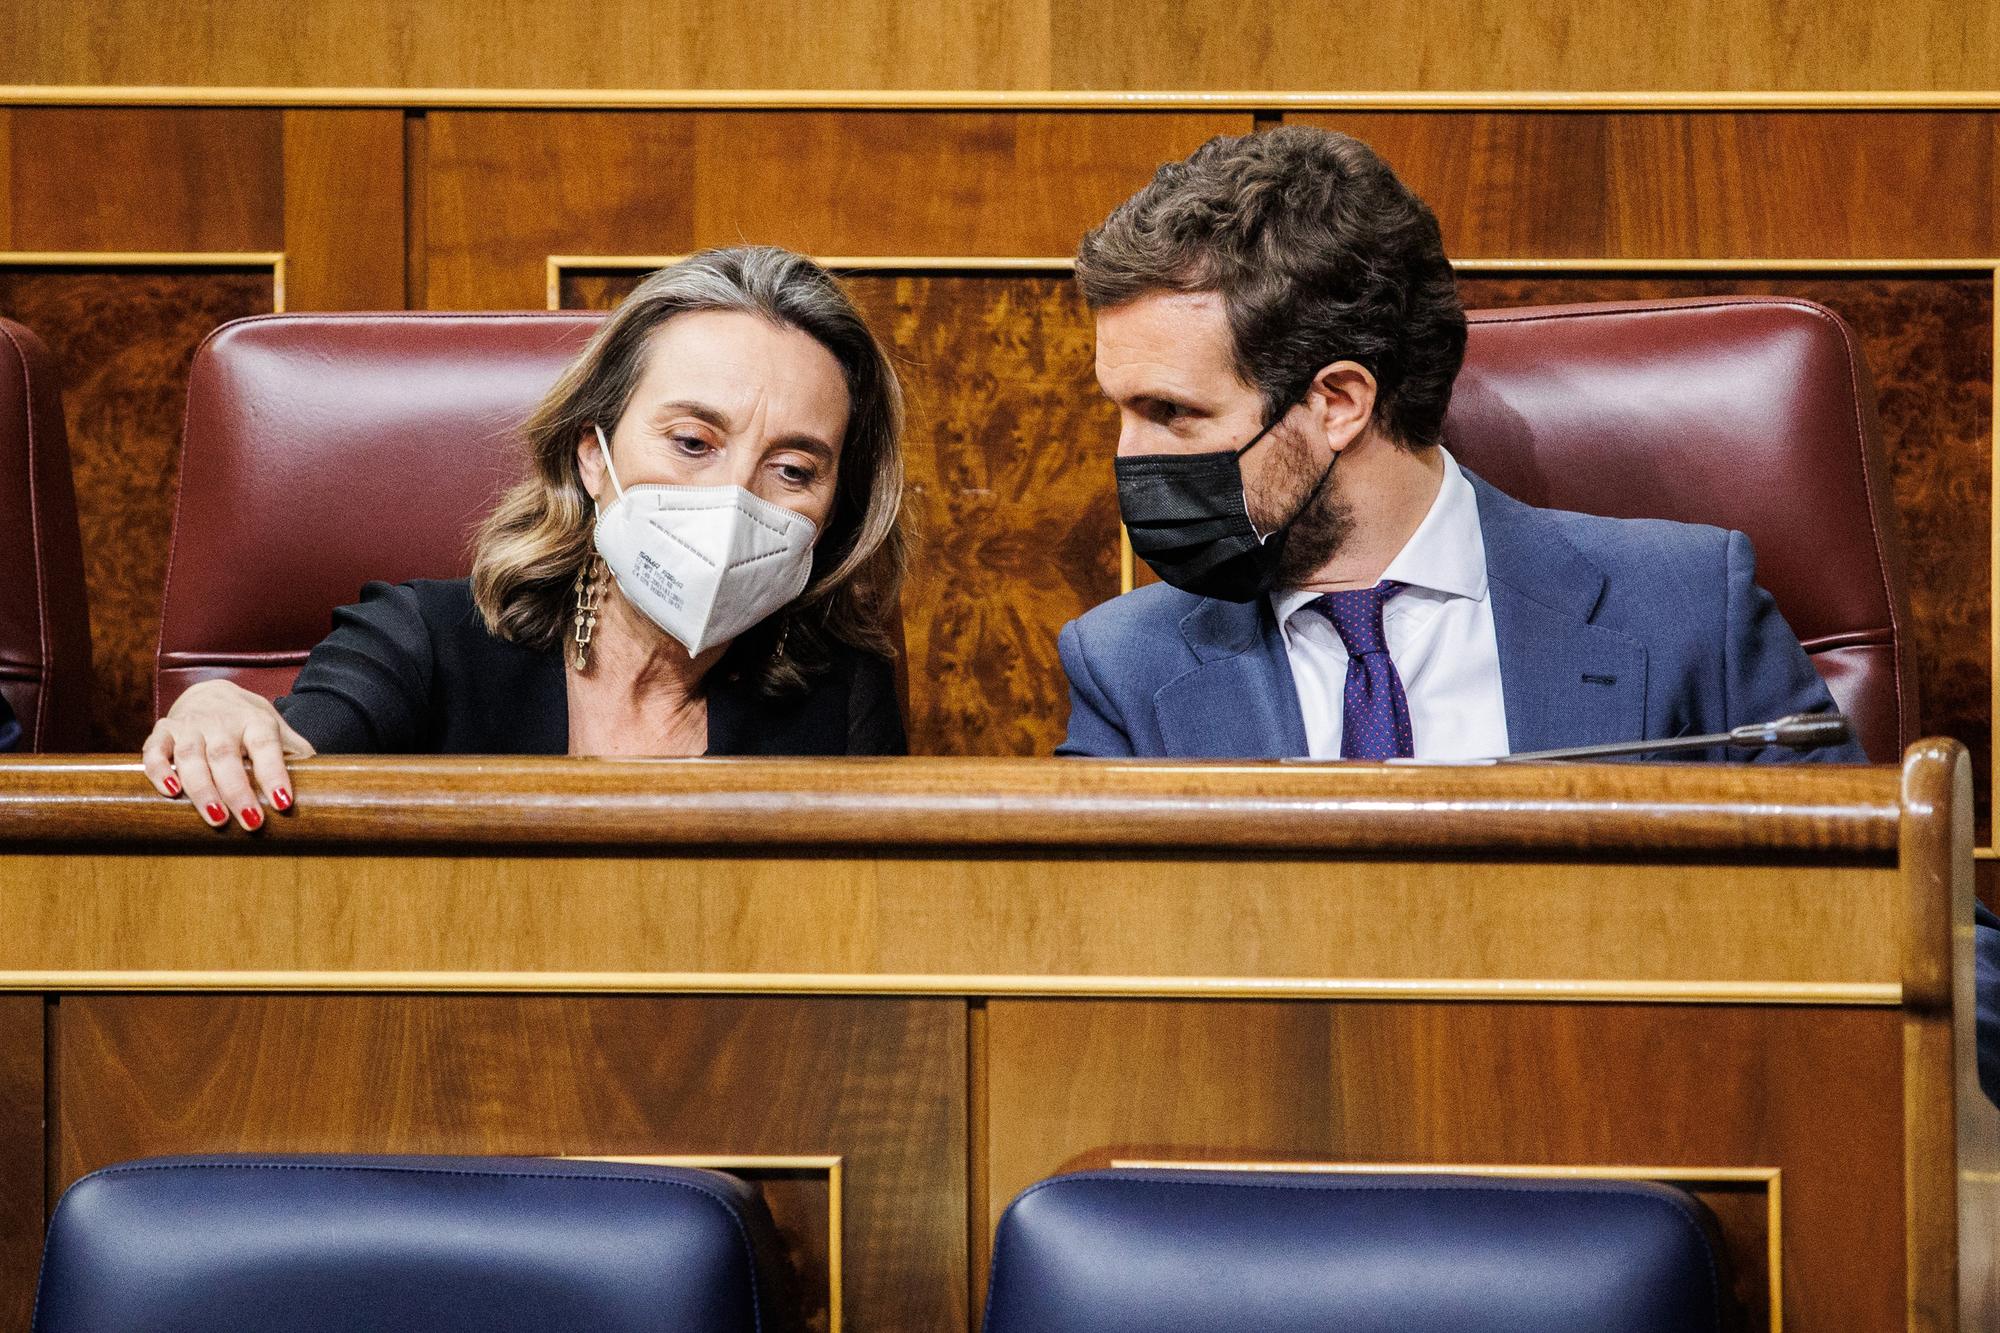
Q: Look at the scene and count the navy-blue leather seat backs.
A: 2